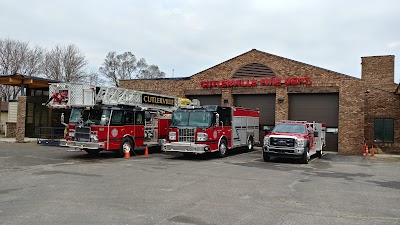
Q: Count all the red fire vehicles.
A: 3